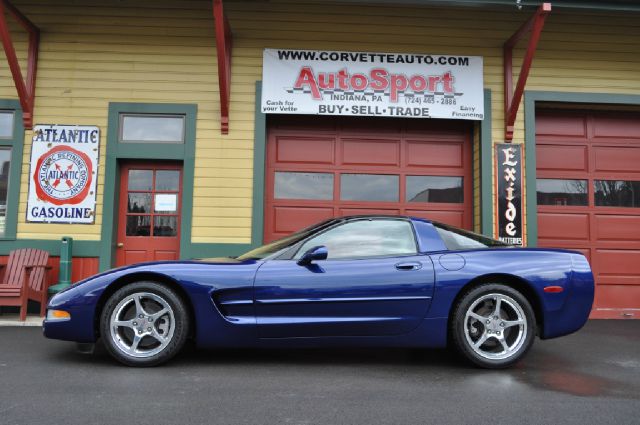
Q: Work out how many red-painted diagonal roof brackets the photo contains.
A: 3